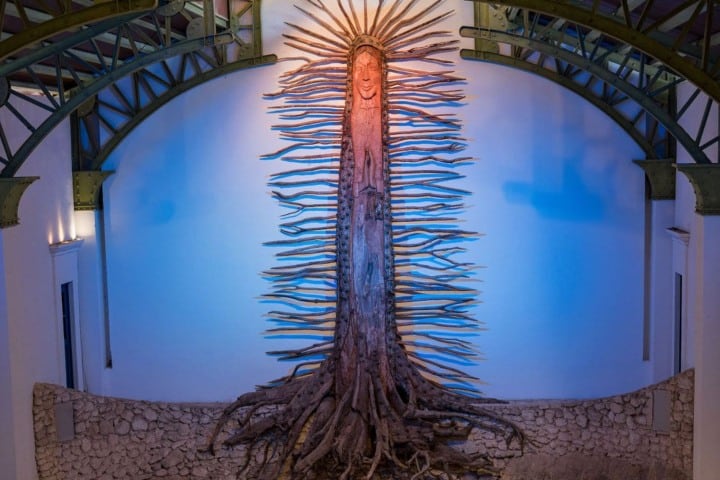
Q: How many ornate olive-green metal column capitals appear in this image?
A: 4